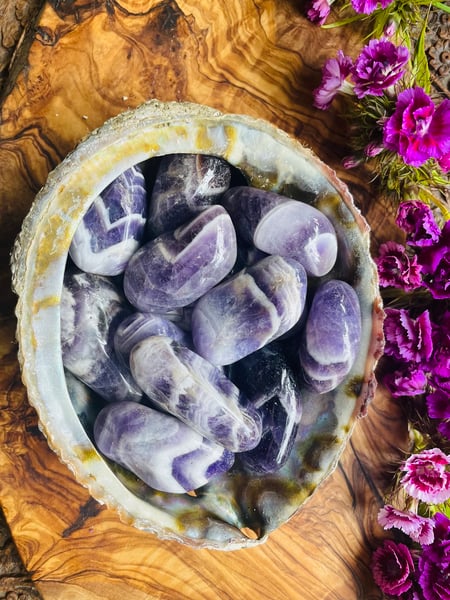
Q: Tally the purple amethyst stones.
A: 11